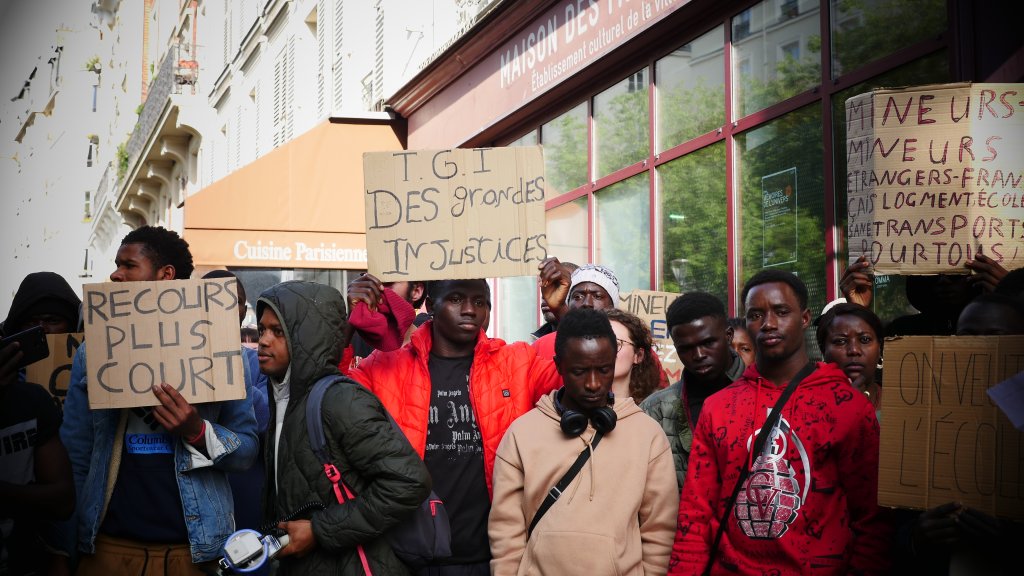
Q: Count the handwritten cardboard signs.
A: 6